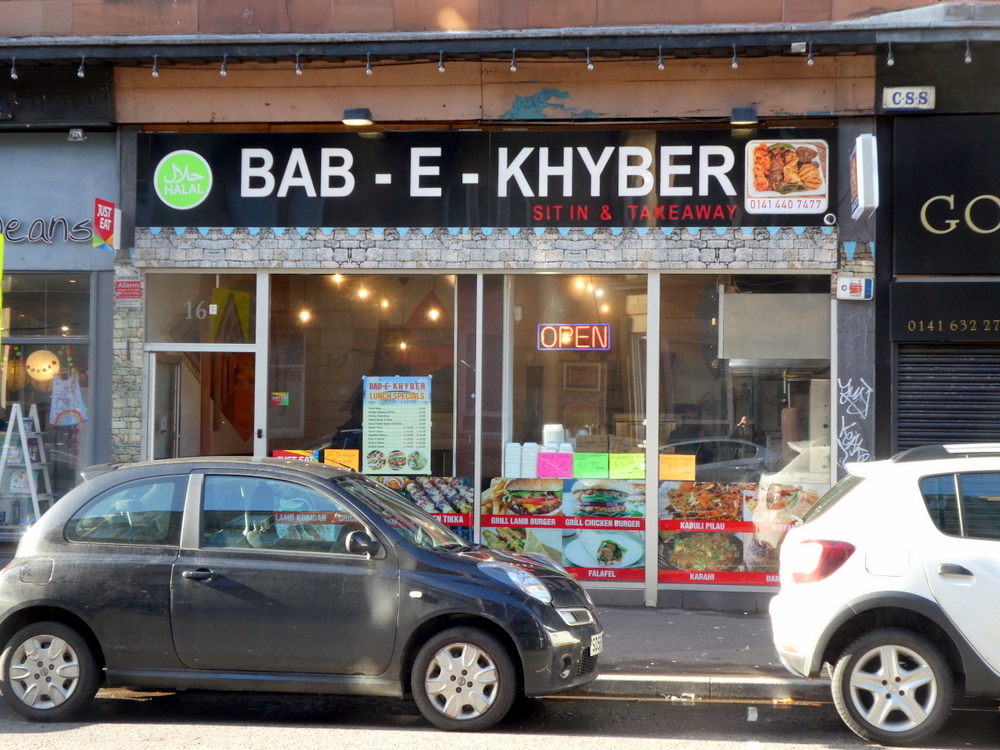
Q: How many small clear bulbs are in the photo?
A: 14